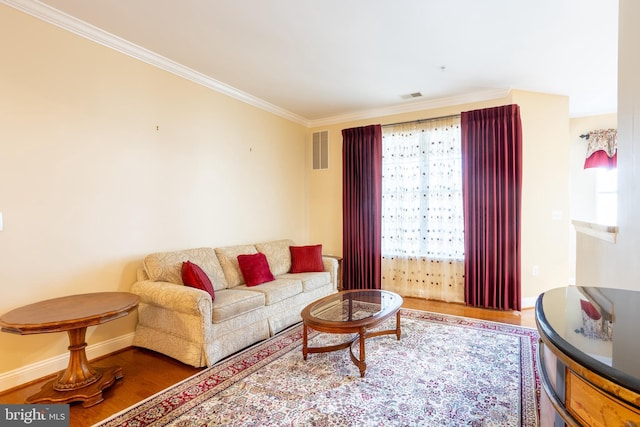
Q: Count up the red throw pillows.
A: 3